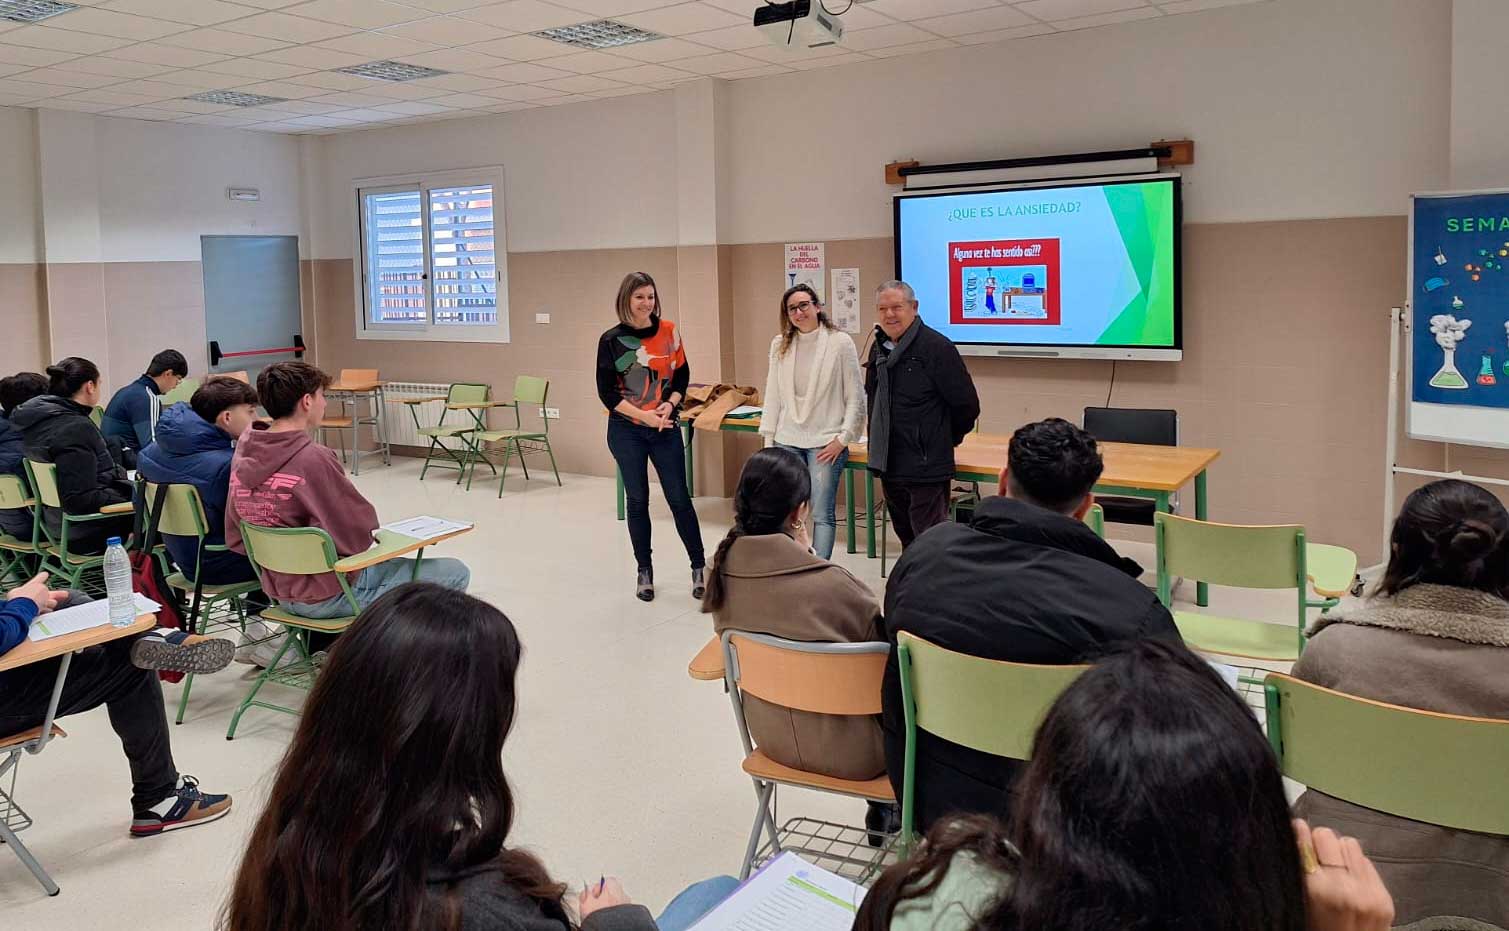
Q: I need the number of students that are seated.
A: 11